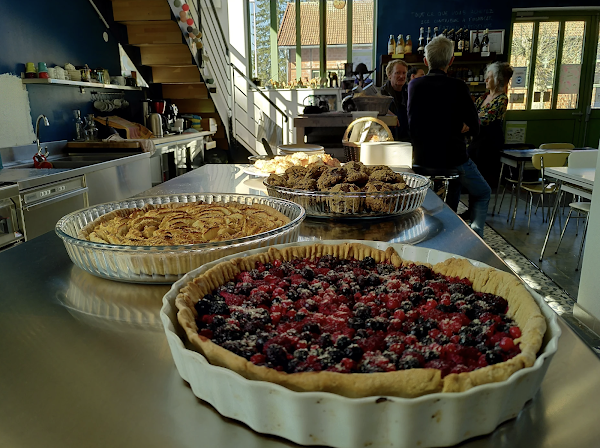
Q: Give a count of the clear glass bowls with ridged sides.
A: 2